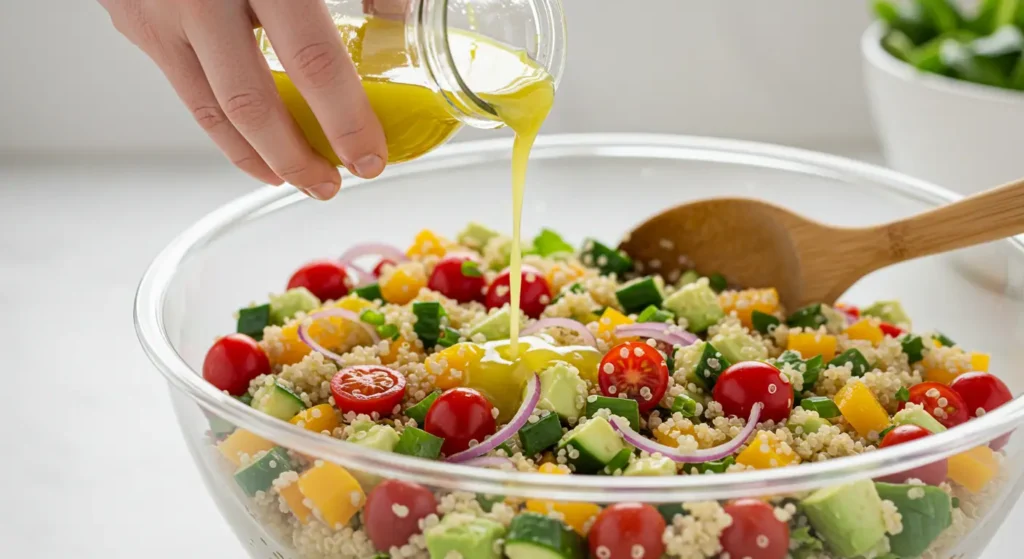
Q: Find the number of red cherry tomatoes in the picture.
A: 14